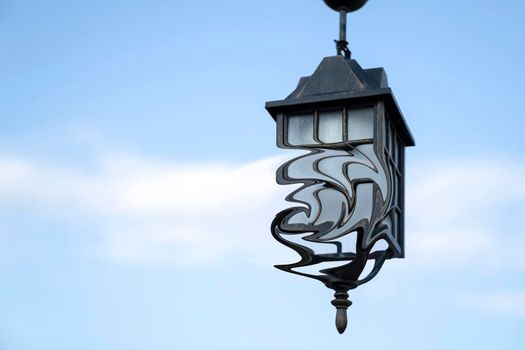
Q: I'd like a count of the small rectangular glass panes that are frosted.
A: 3